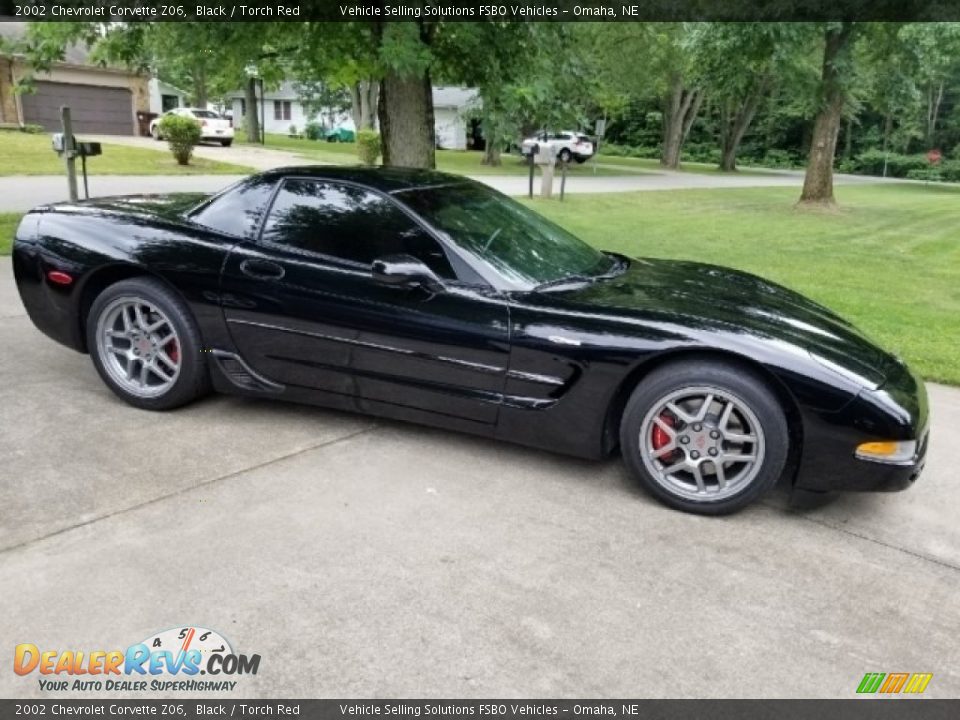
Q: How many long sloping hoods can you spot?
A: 1